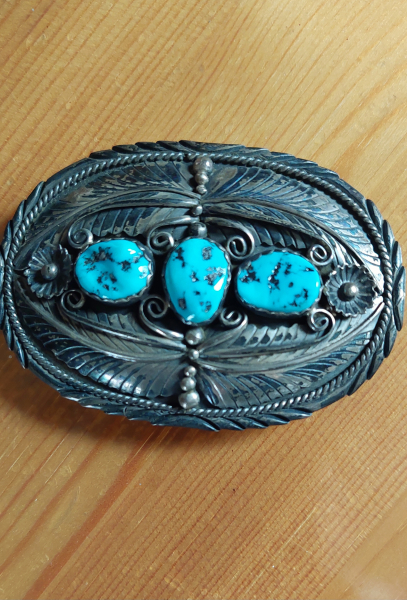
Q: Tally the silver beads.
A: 12